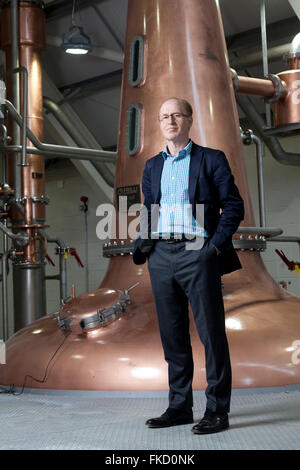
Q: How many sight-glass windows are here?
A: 2